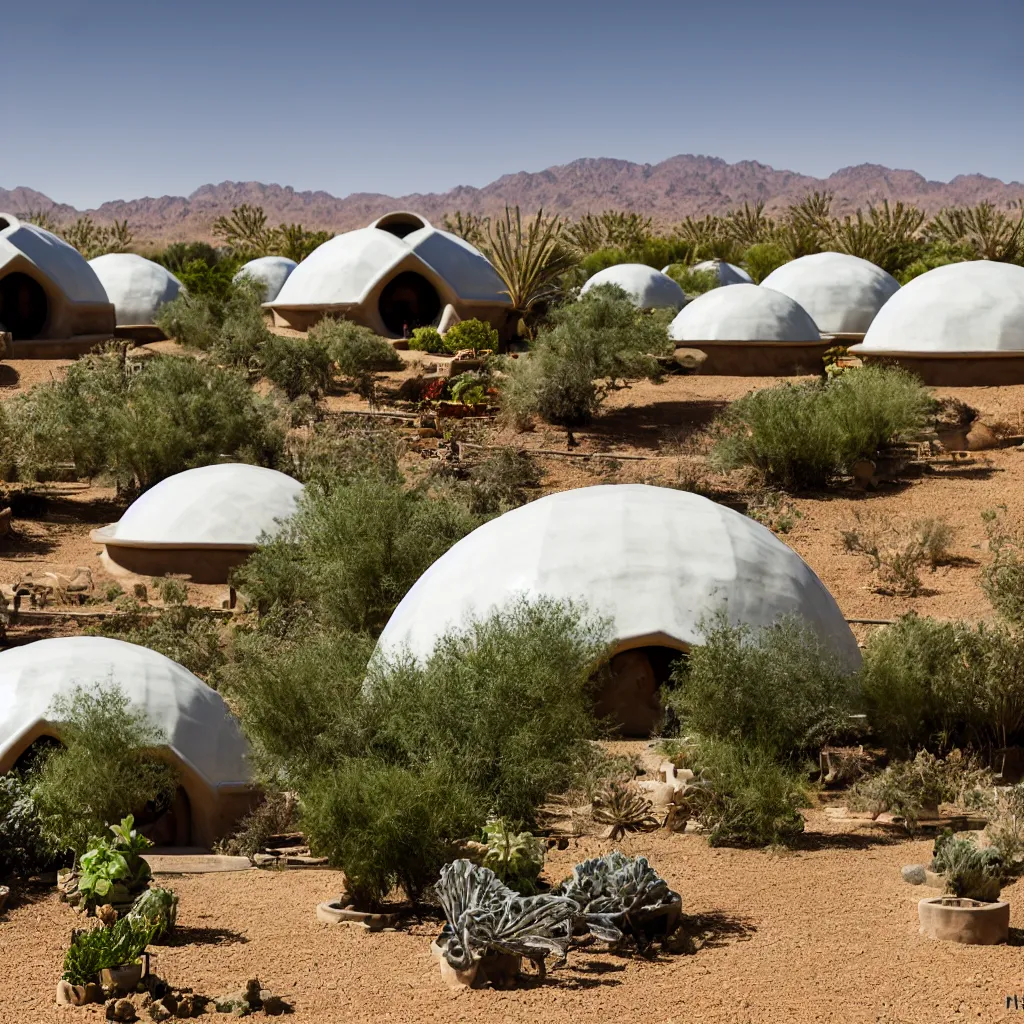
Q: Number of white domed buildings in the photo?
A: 12